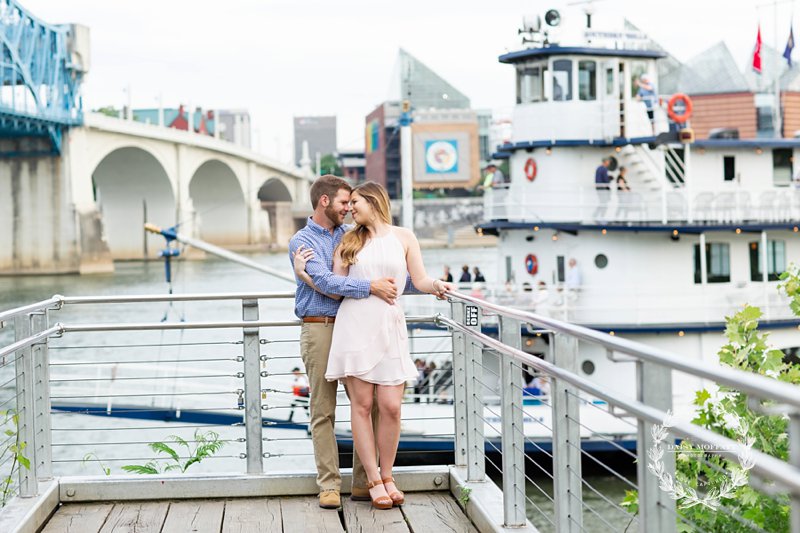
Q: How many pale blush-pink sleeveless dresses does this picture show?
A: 1